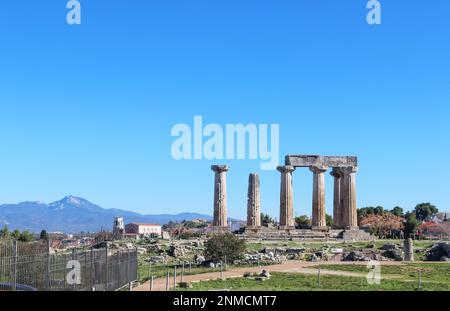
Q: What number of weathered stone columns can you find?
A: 6